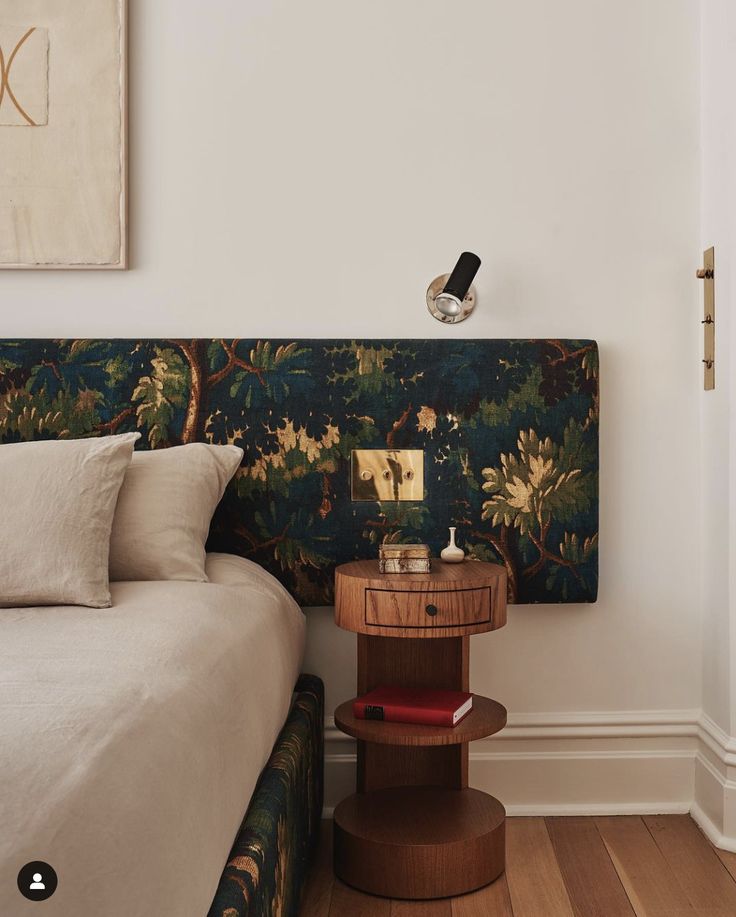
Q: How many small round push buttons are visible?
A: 3